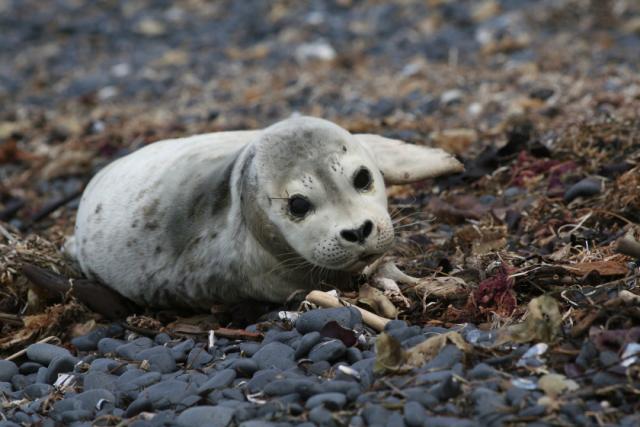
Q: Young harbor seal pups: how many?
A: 1